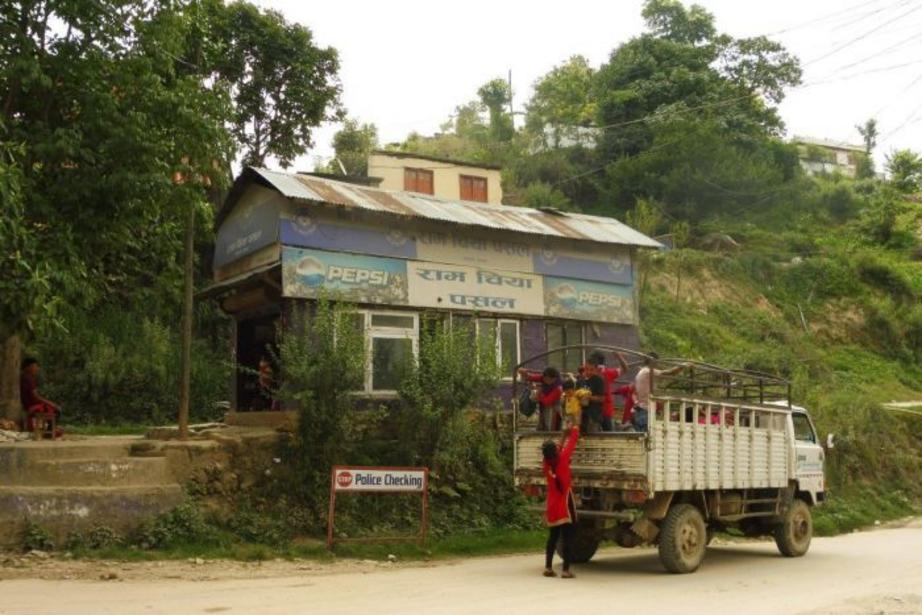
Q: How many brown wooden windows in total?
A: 2